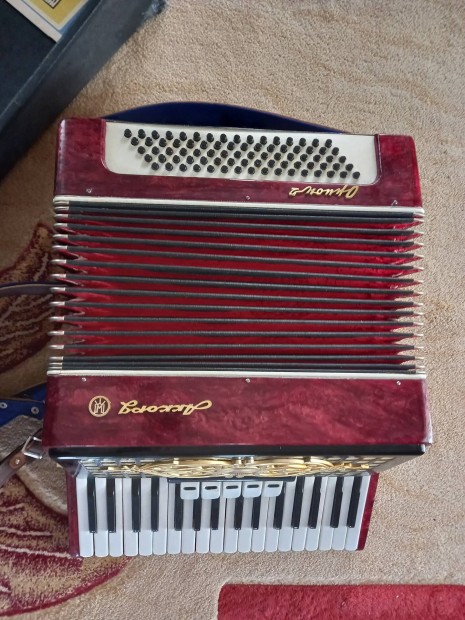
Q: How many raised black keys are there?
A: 14